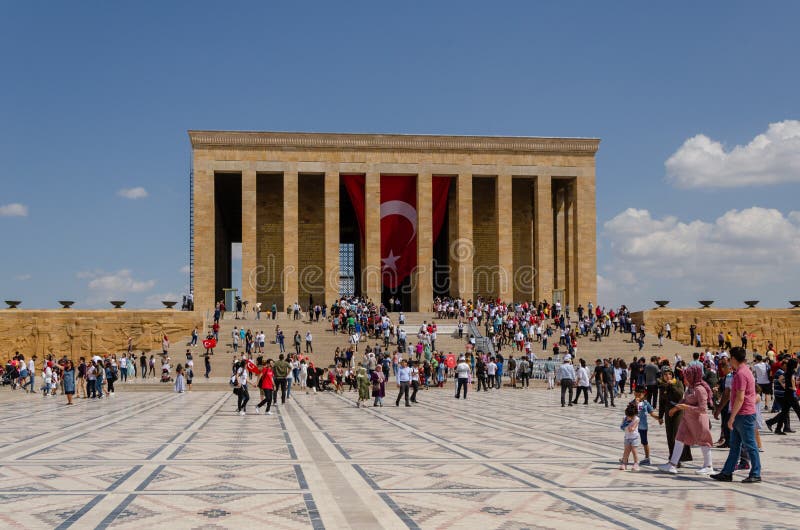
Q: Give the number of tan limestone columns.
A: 10